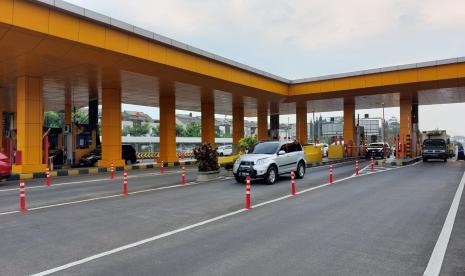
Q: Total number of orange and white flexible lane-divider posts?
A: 11